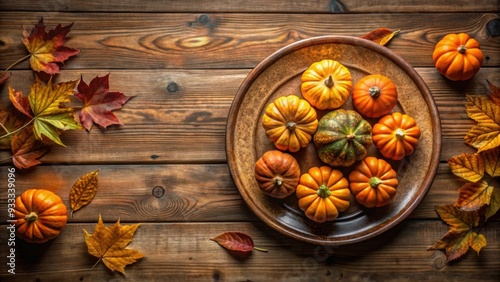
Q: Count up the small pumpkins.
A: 10